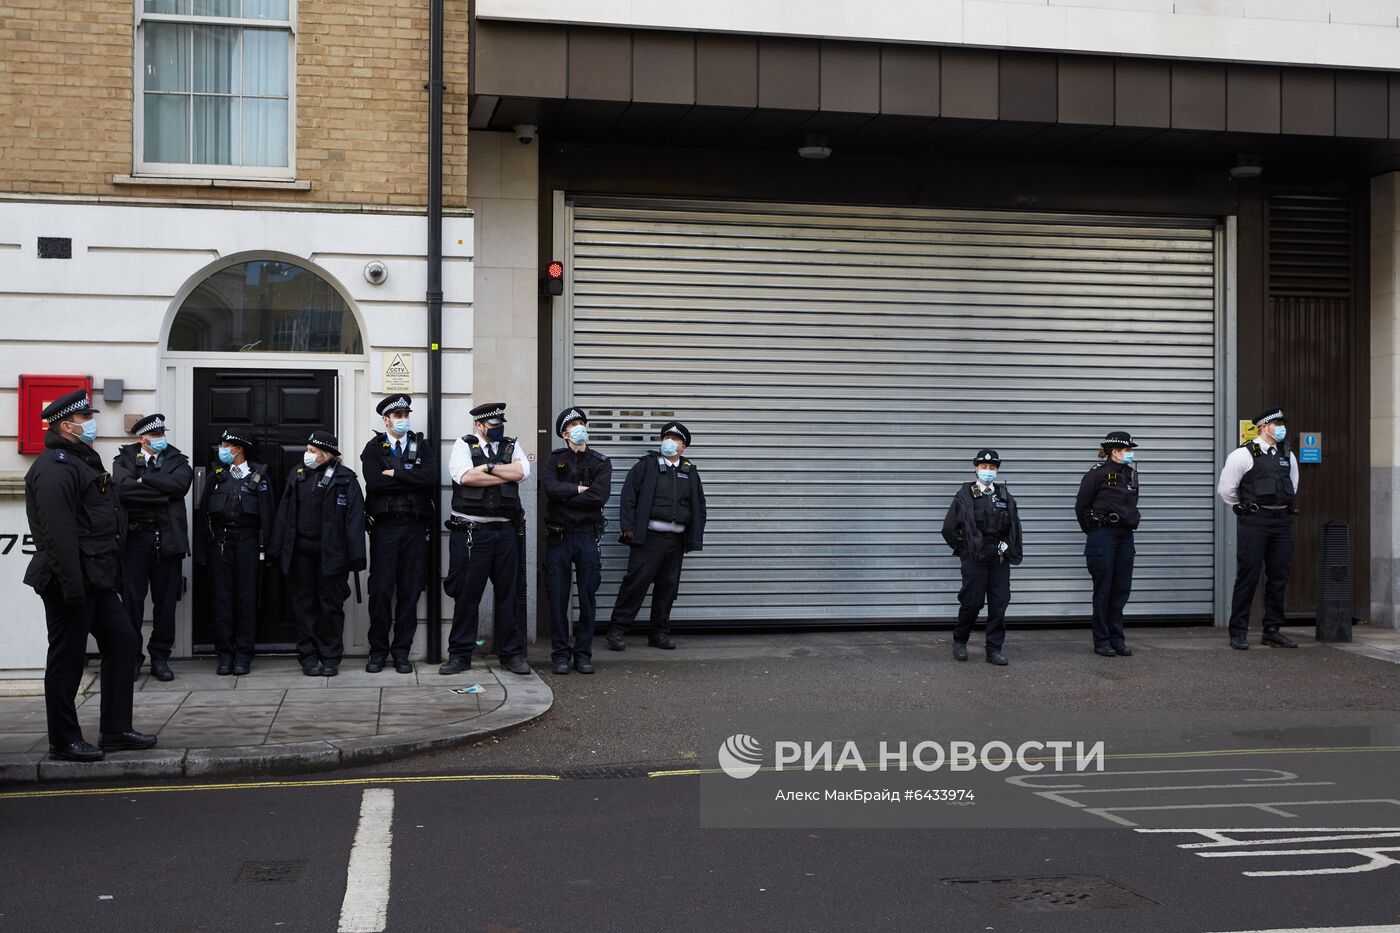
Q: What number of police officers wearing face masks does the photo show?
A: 11